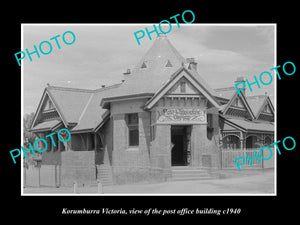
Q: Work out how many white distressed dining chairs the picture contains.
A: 0